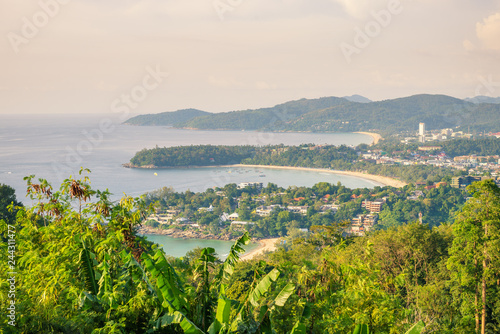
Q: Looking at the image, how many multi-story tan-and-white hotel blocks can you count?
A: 2